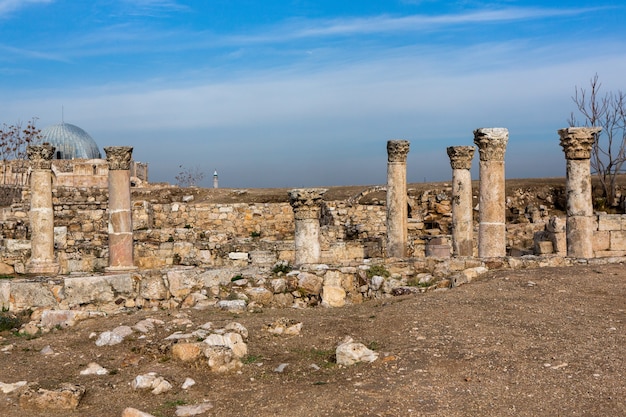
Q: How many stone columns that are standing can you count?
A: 7